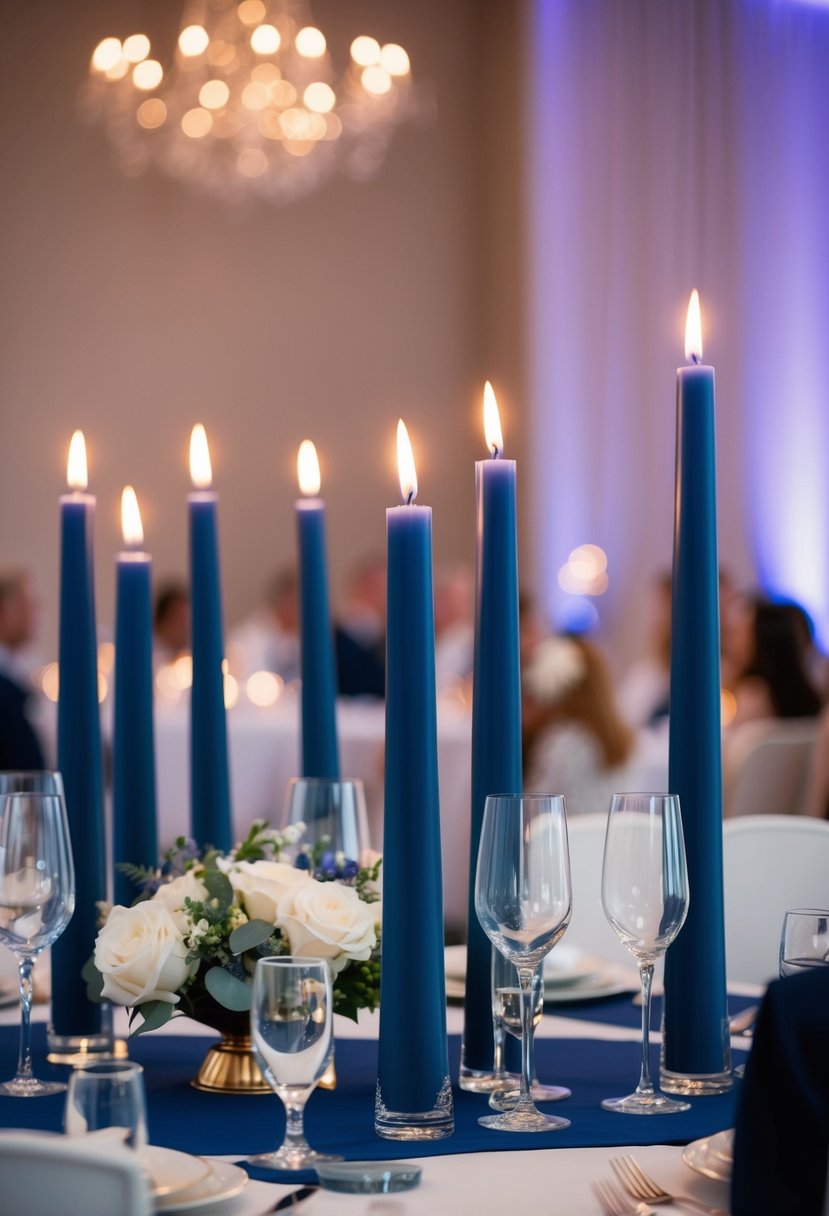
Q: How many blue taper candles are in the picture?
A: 7